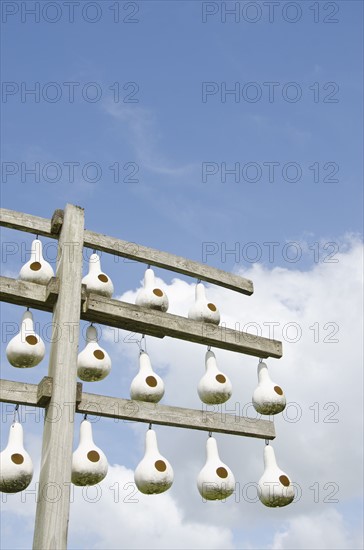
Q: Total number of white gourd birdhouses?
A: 14